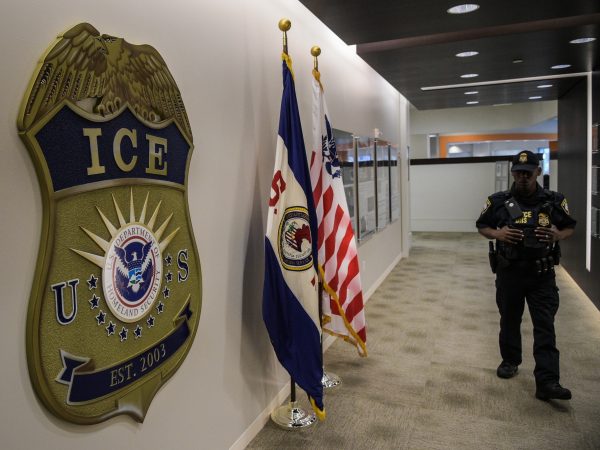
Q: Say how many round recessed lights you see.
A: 9